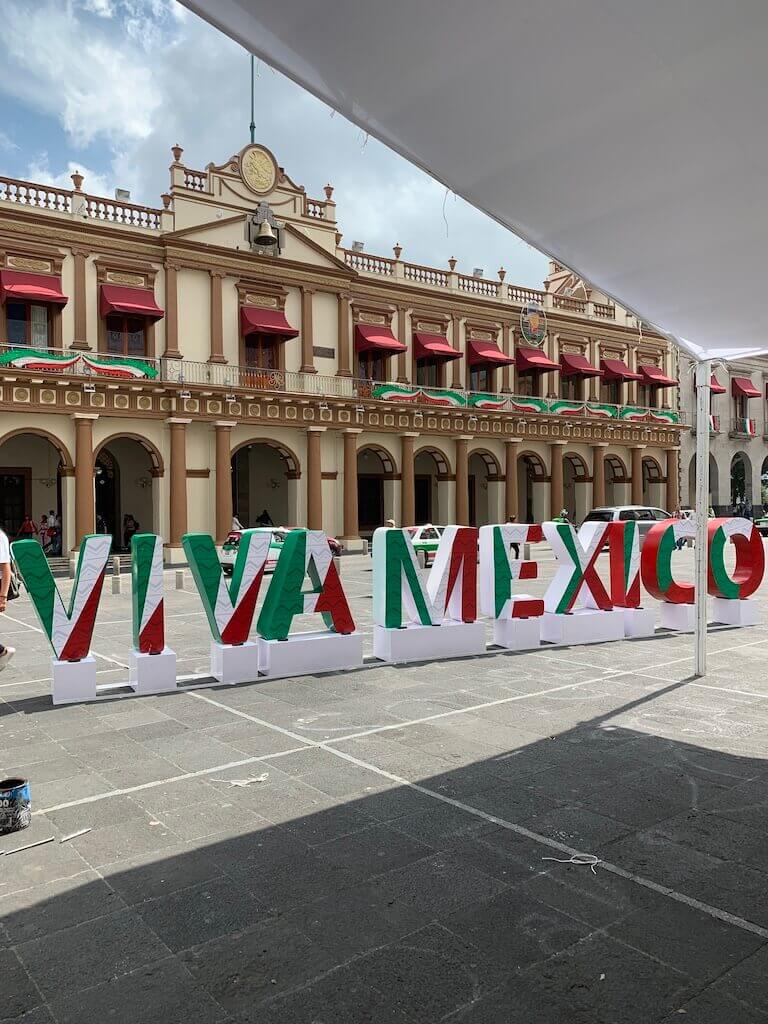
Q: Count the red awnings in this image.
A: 12